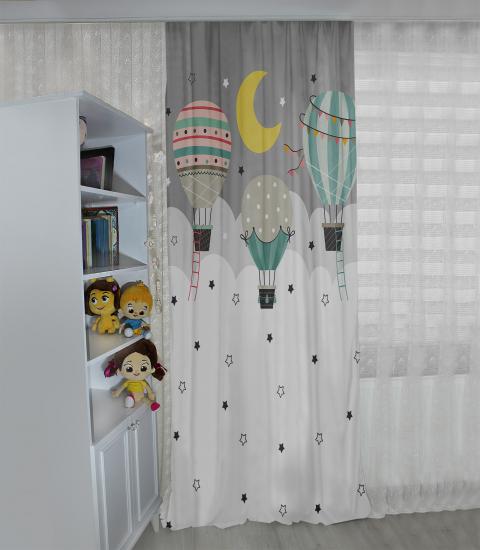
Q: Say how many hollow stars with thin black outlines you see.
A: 13